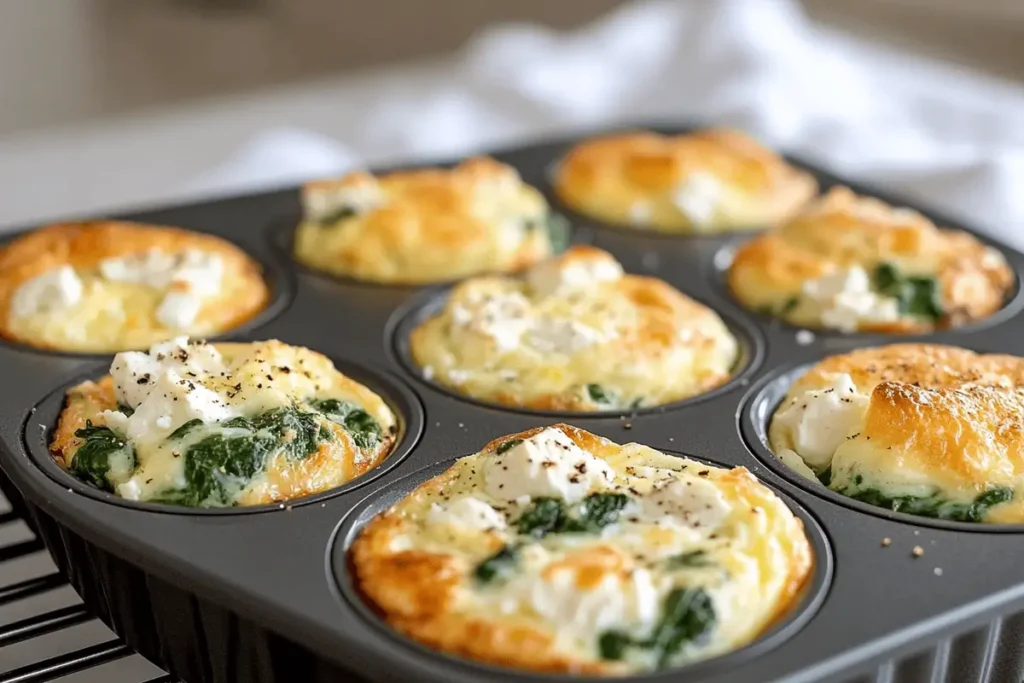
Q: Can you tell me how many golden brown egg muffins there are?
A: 8